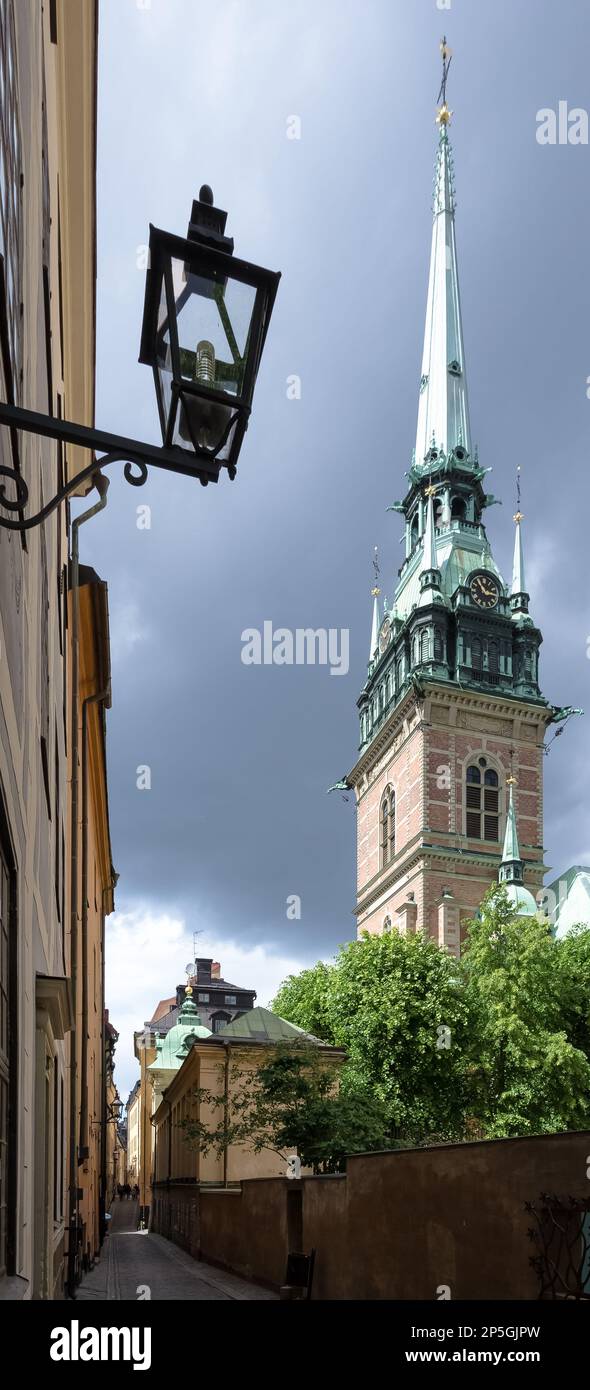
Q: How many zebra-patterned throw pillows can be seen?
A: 0